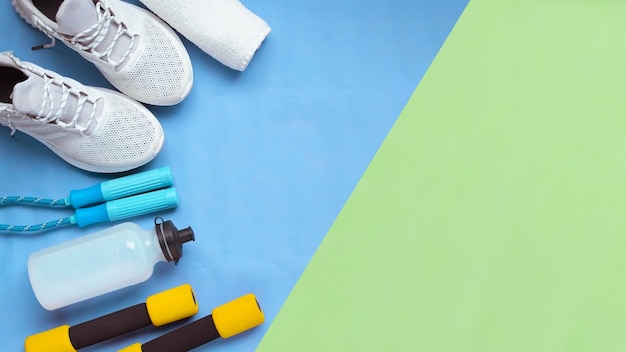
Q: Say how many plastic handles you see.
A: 2